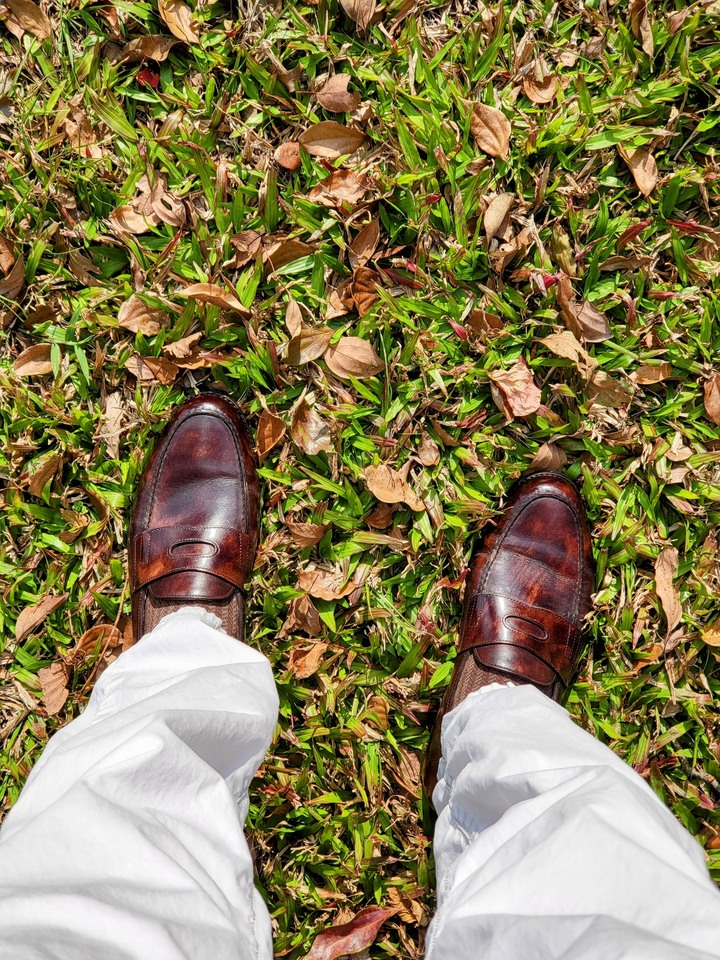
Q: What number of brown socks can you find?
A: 2